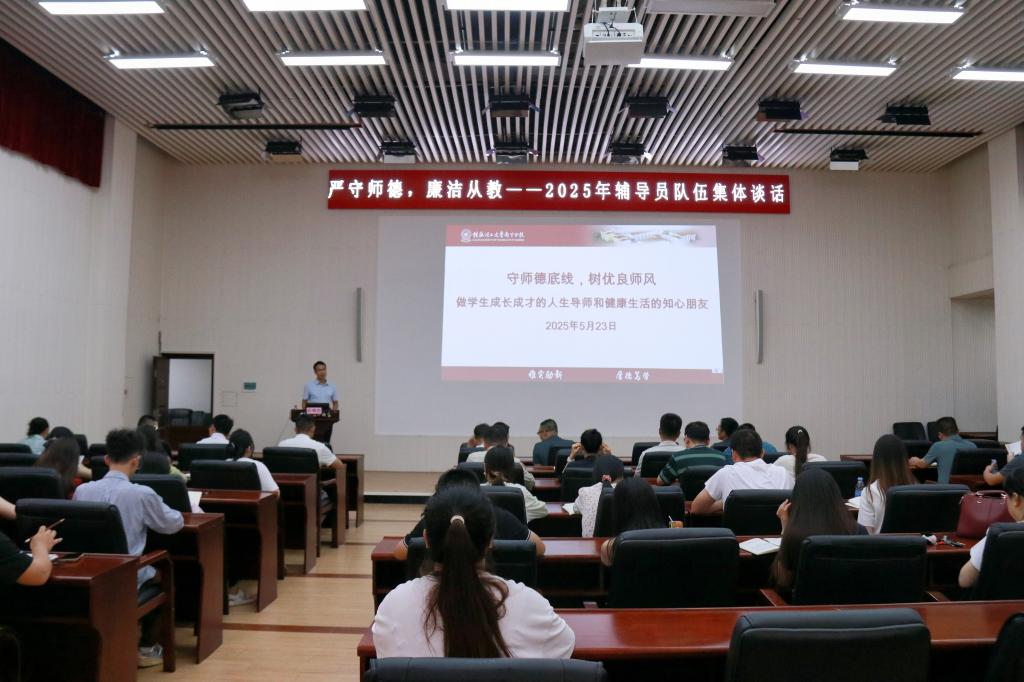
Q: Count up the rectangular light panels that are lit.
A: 10